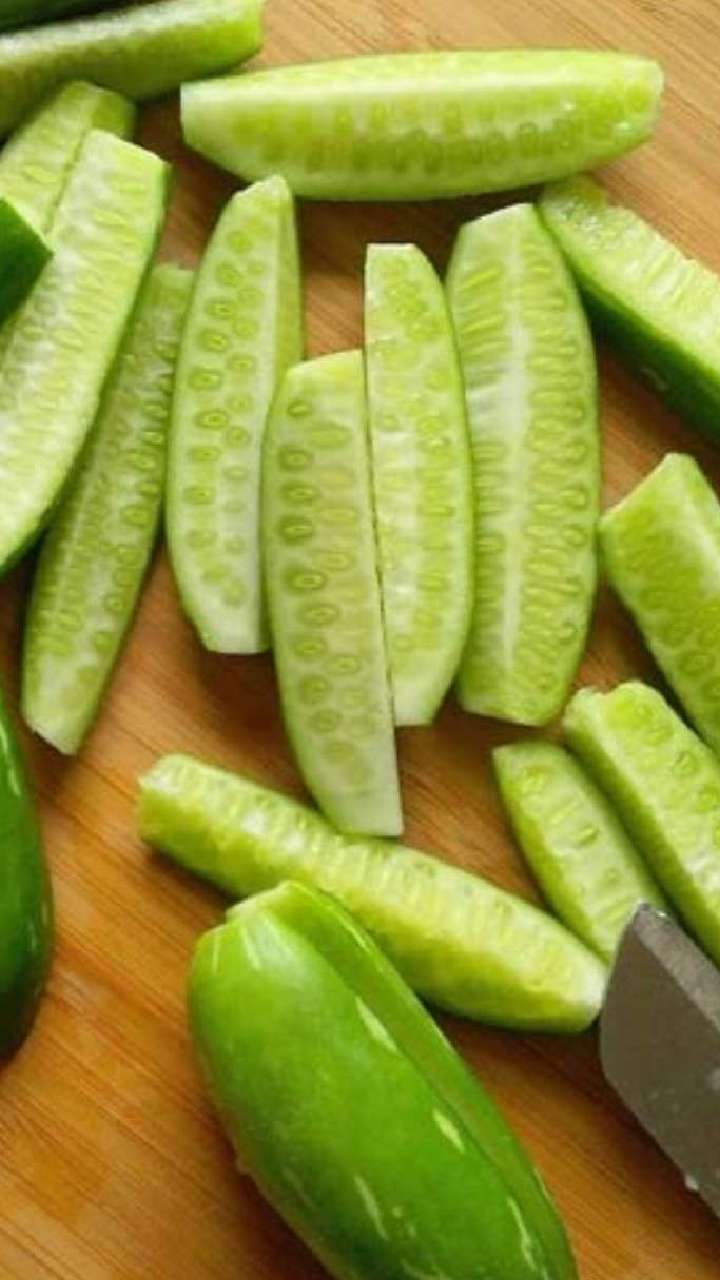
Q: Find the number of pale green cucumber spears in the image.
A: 14